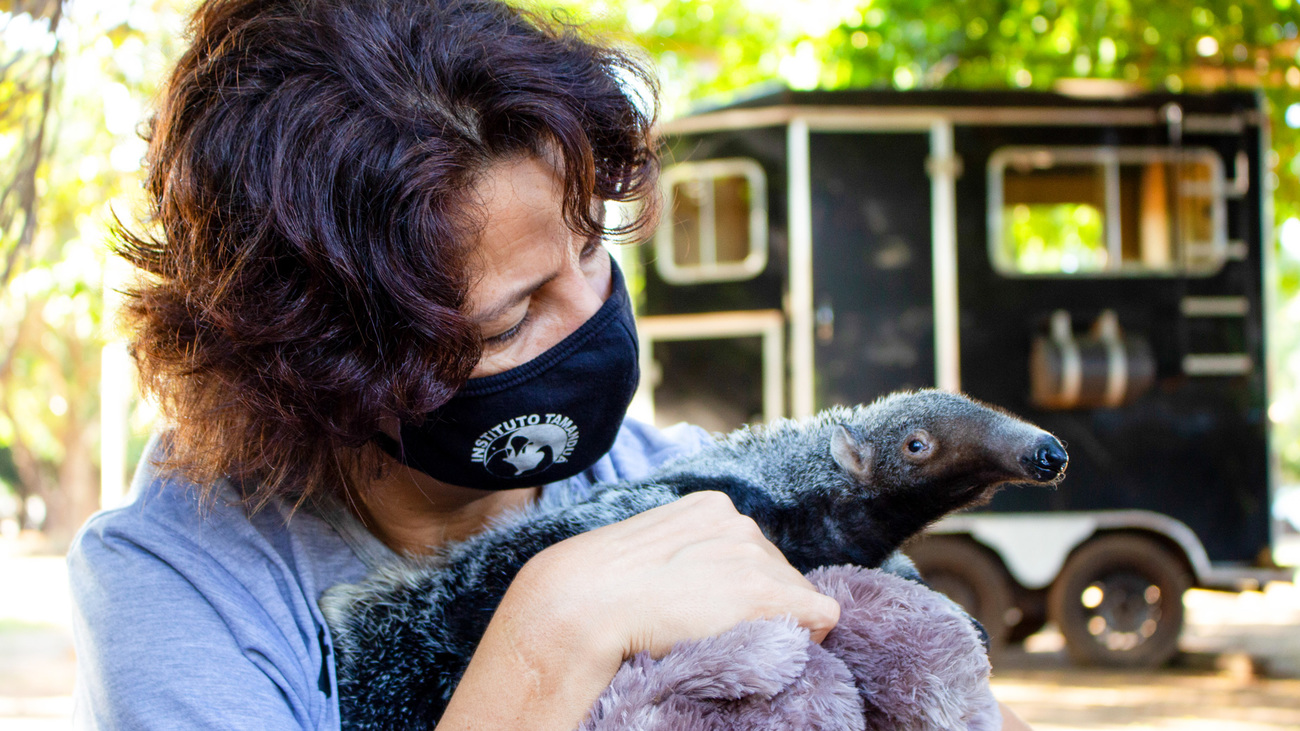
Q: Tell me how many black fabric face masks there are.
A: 1